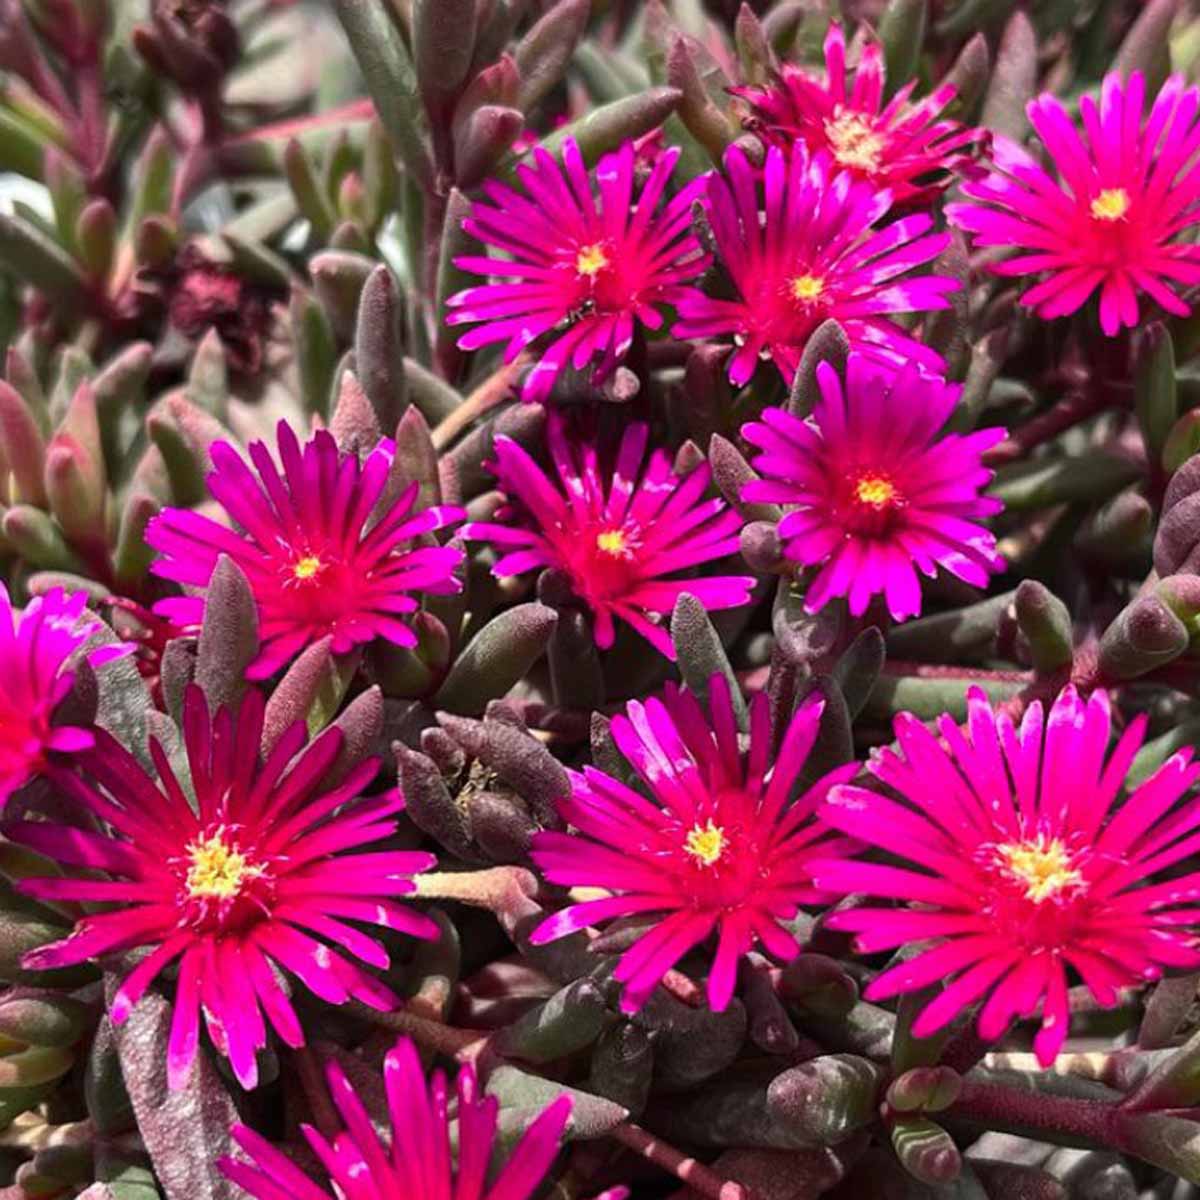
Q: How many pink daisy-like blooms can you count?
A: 12